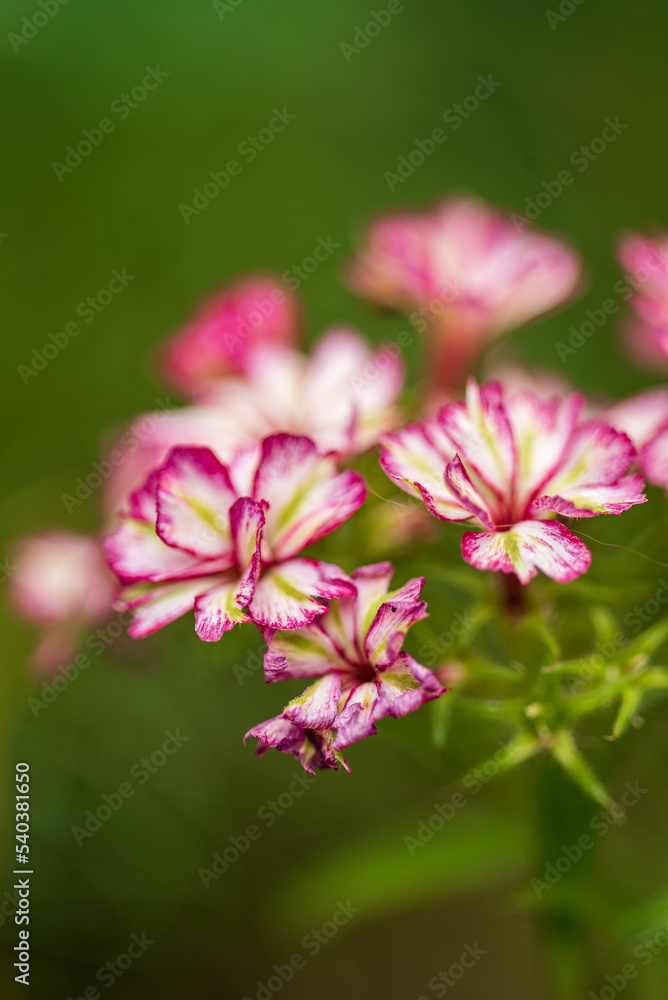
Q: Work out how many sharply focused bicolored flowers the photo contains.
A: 3